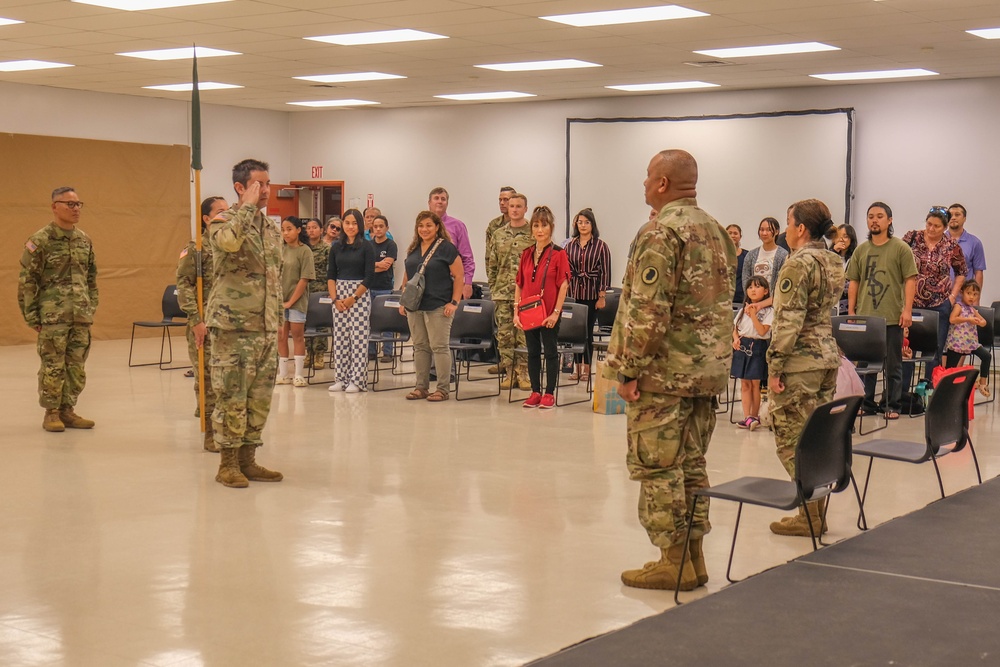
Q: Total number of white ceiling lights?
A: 15